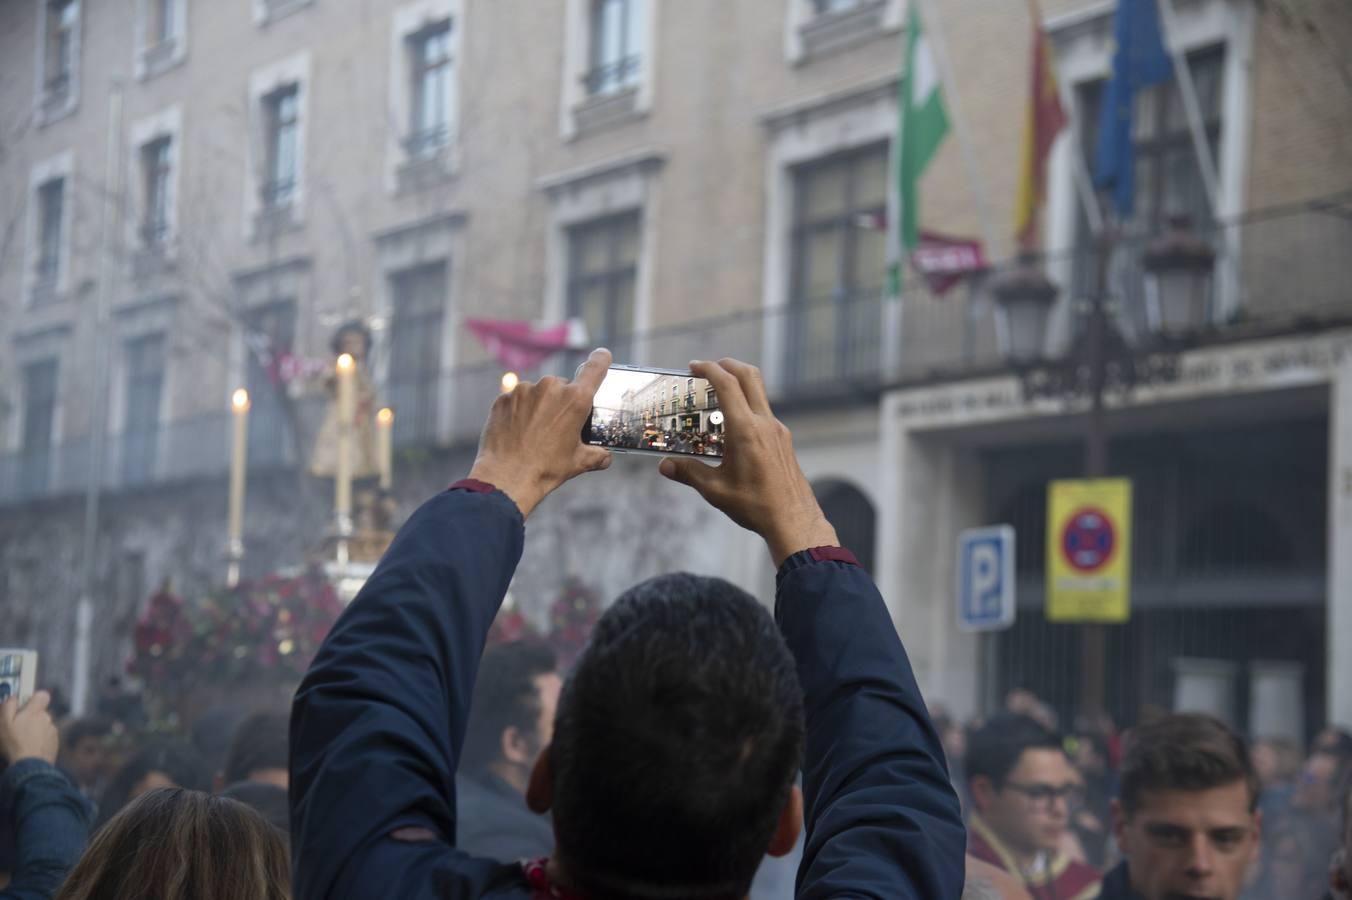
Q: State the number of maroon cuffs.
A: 2